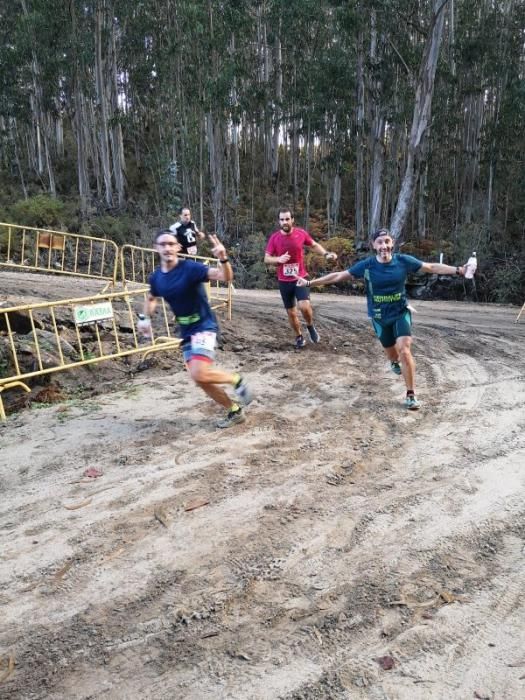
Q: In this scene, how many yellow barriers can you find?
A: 3